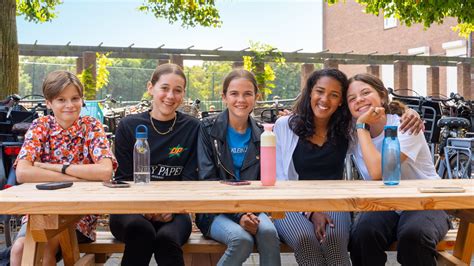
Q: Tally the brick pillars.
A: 12